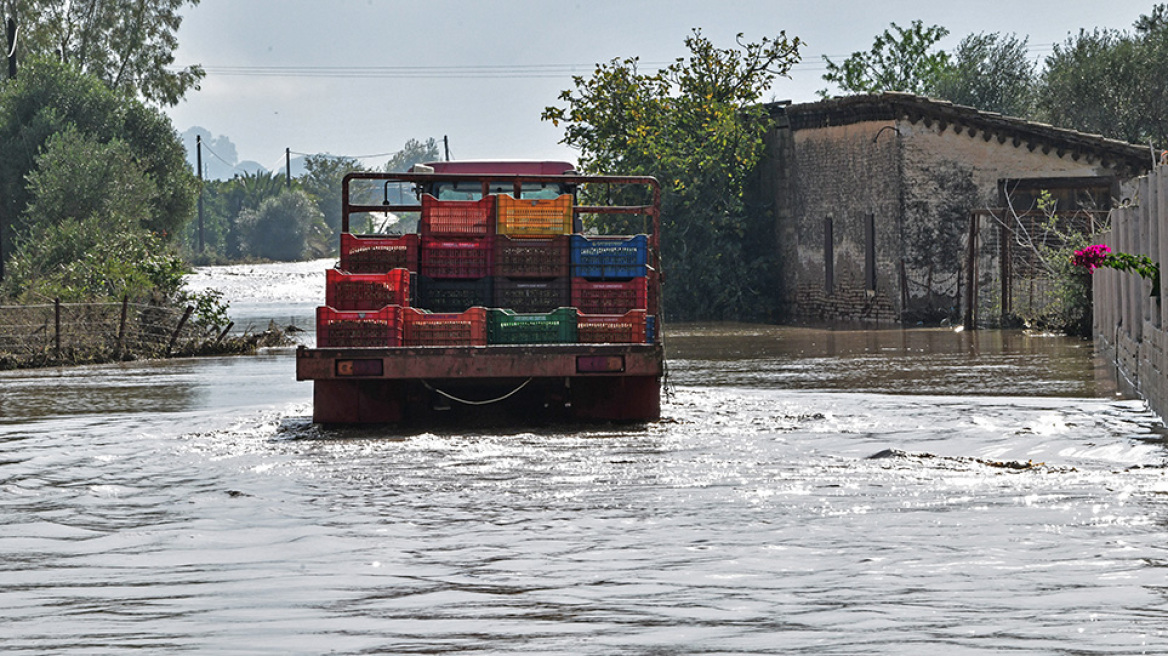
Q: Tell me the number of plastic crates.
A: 14